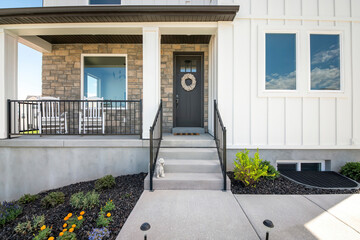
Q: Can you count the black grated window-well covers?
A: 1